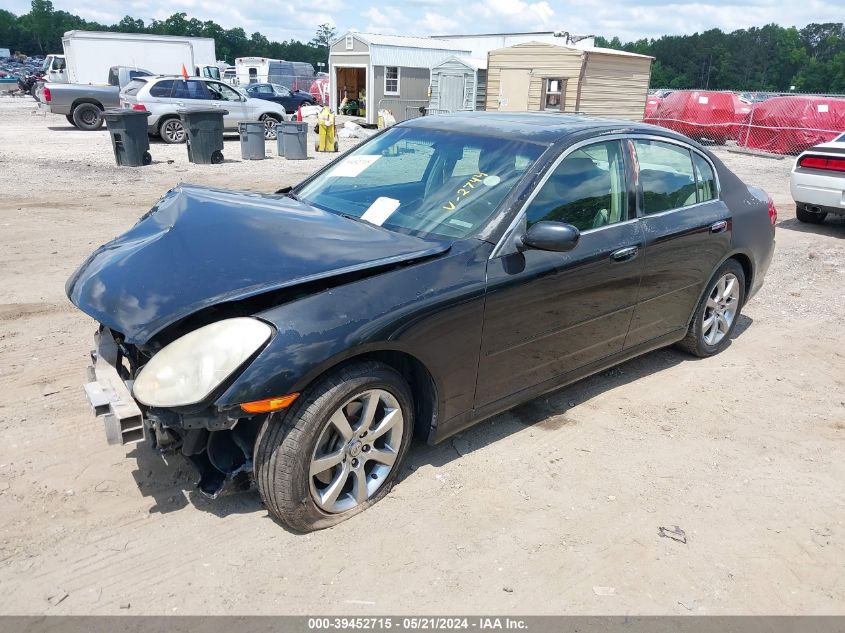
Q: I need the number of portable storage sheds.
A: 3